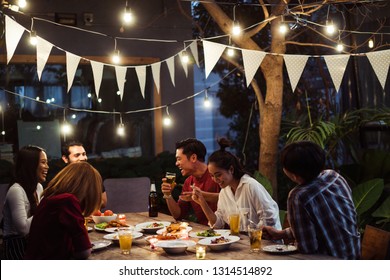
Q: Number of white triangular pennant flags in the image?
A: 15